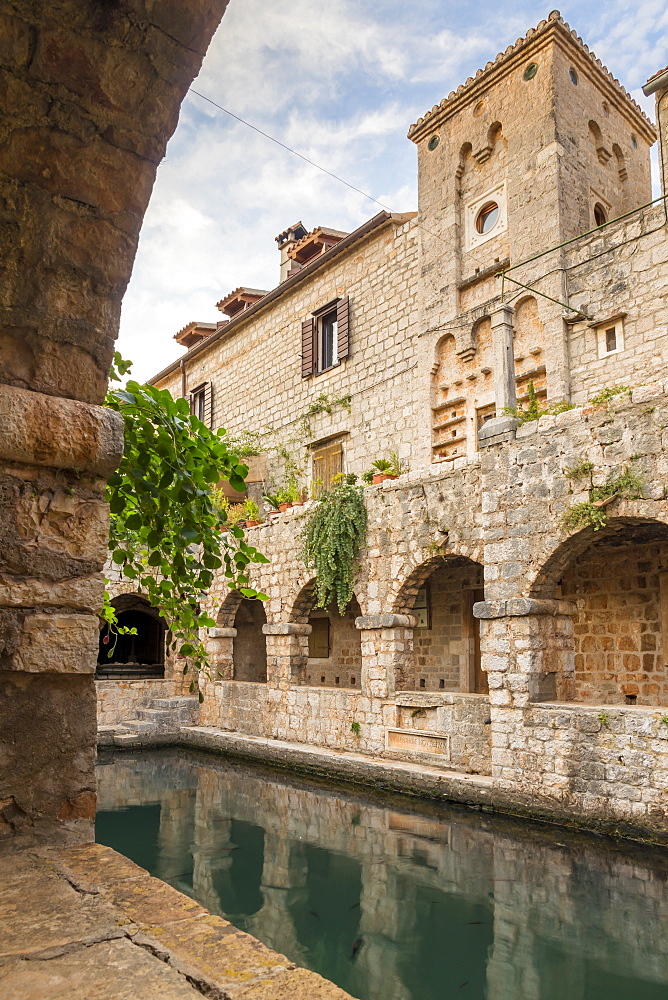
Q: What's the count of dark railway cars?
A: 0